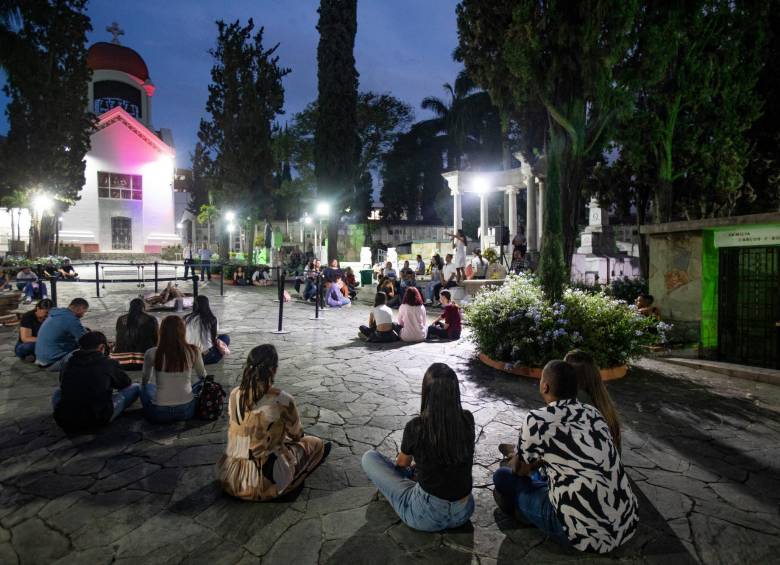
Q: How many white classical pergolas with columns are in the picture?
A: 1